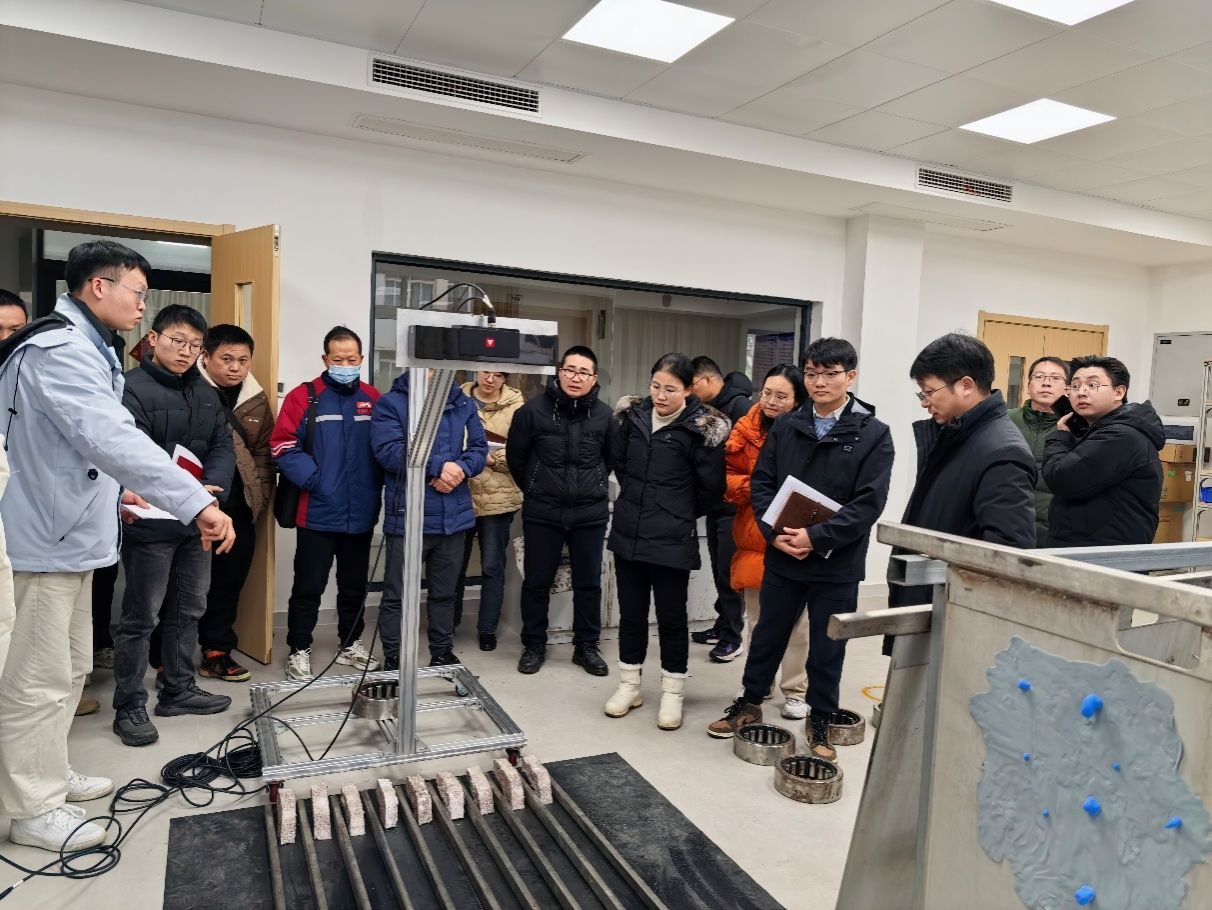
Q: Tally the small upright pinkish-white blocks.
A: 9